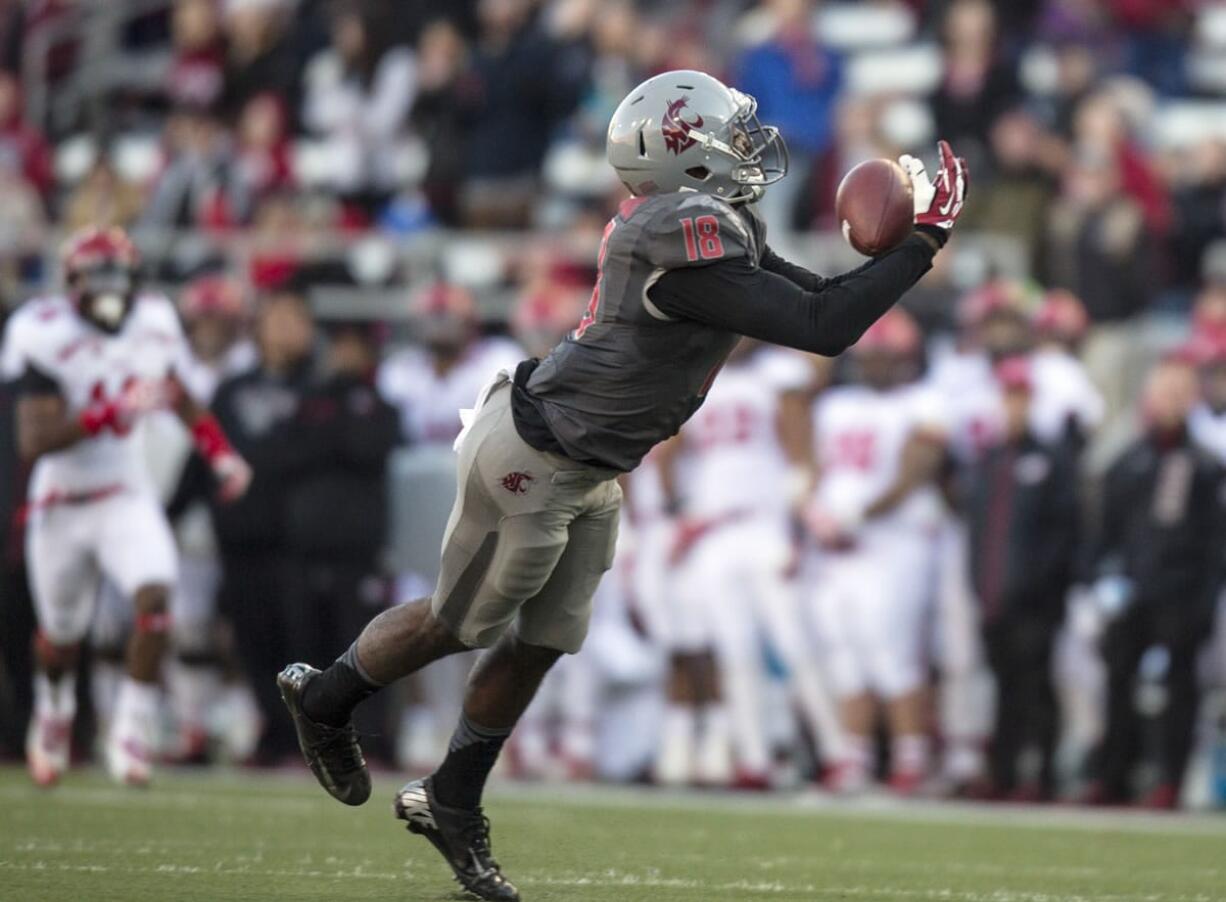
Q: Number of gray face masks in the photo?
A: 1